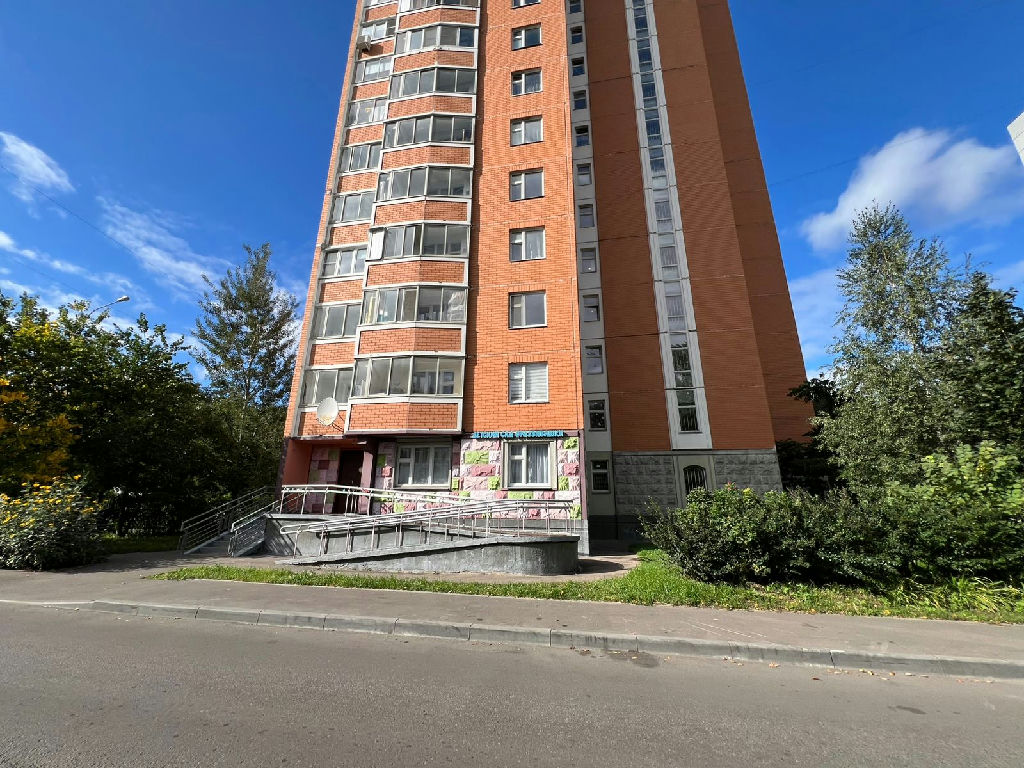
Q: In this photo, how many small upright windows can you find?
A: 12